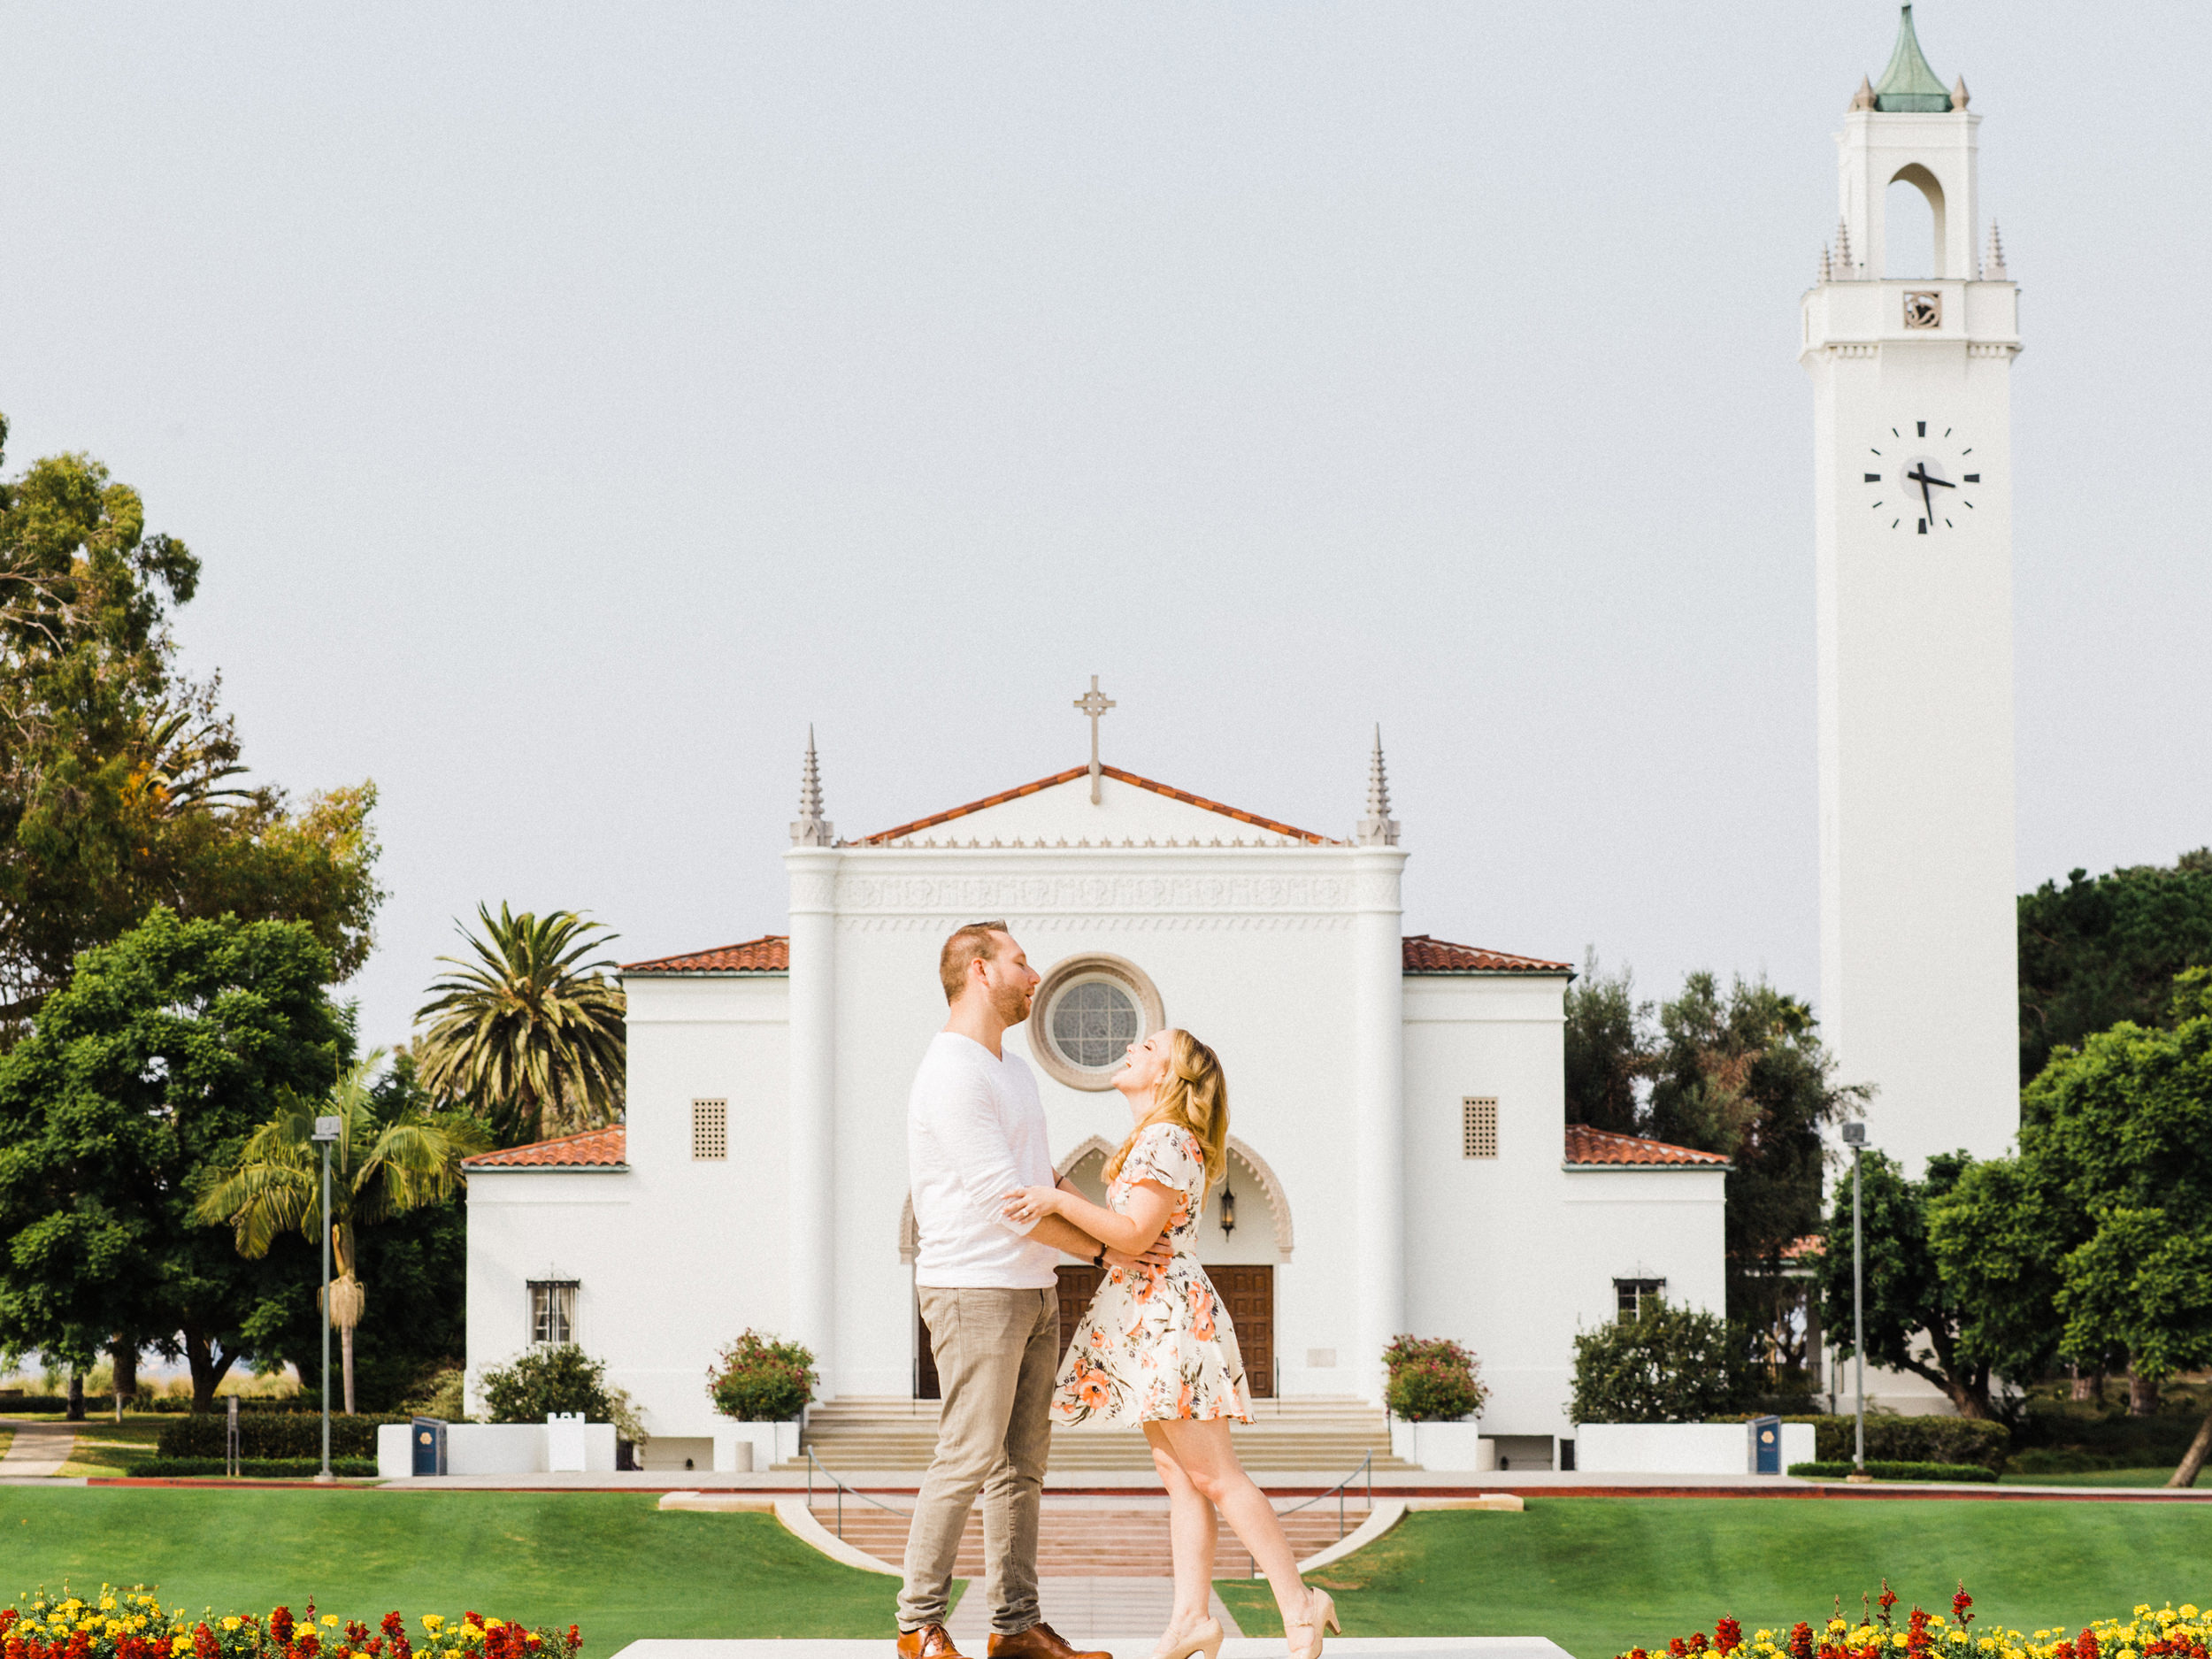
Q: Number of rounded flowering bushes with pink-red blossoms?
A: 2